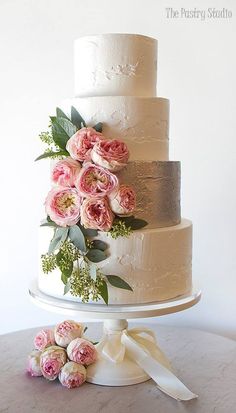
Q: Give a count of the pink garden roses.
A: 13